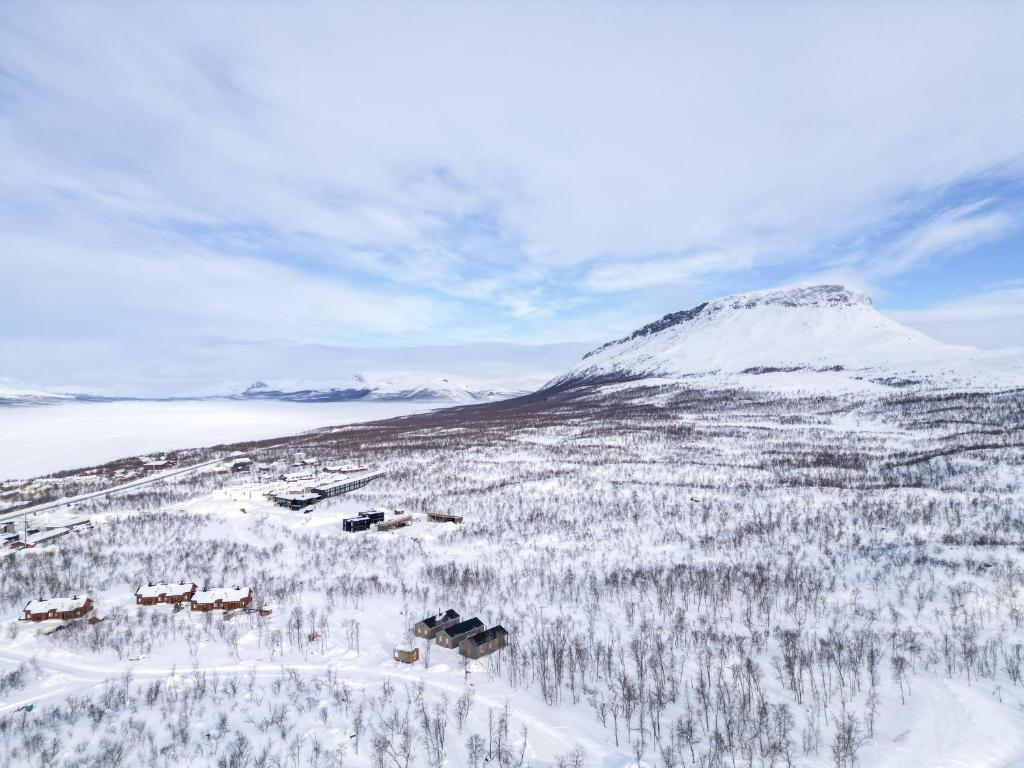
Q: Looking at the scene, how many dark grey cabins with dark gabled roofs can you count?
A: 3